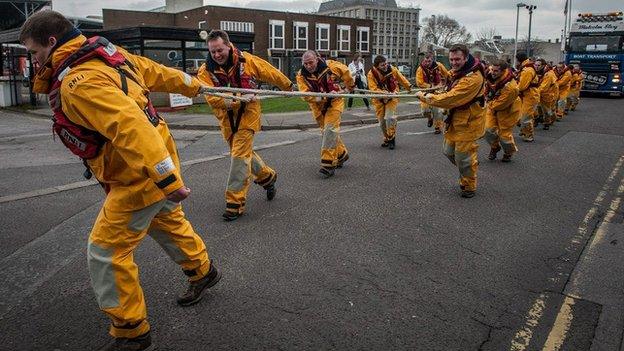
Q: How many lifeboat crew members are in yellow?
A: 11